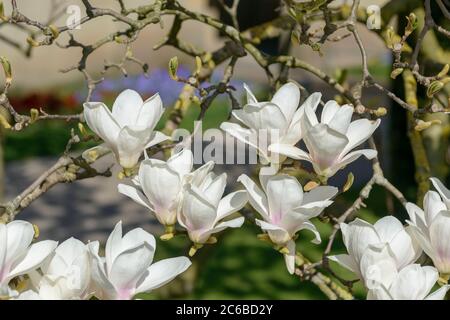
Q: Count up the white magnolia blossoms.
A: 12